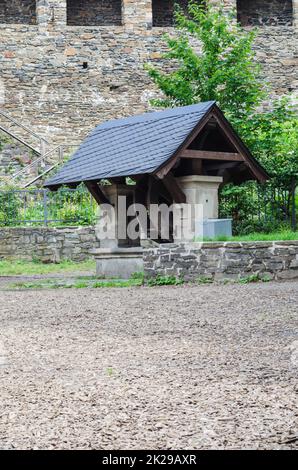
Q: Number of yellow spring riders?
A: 0